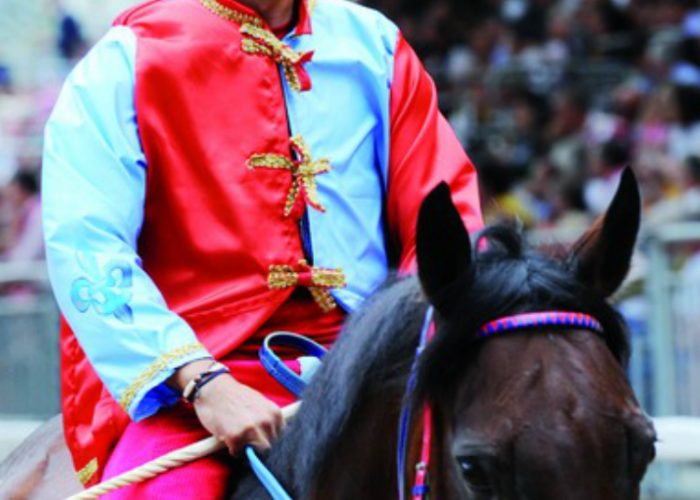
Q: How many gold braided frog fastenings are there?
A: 3